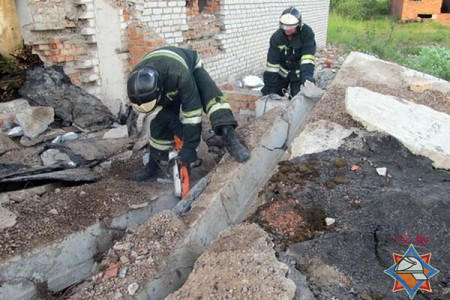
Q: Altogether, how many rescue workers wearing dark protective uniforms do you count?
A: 2